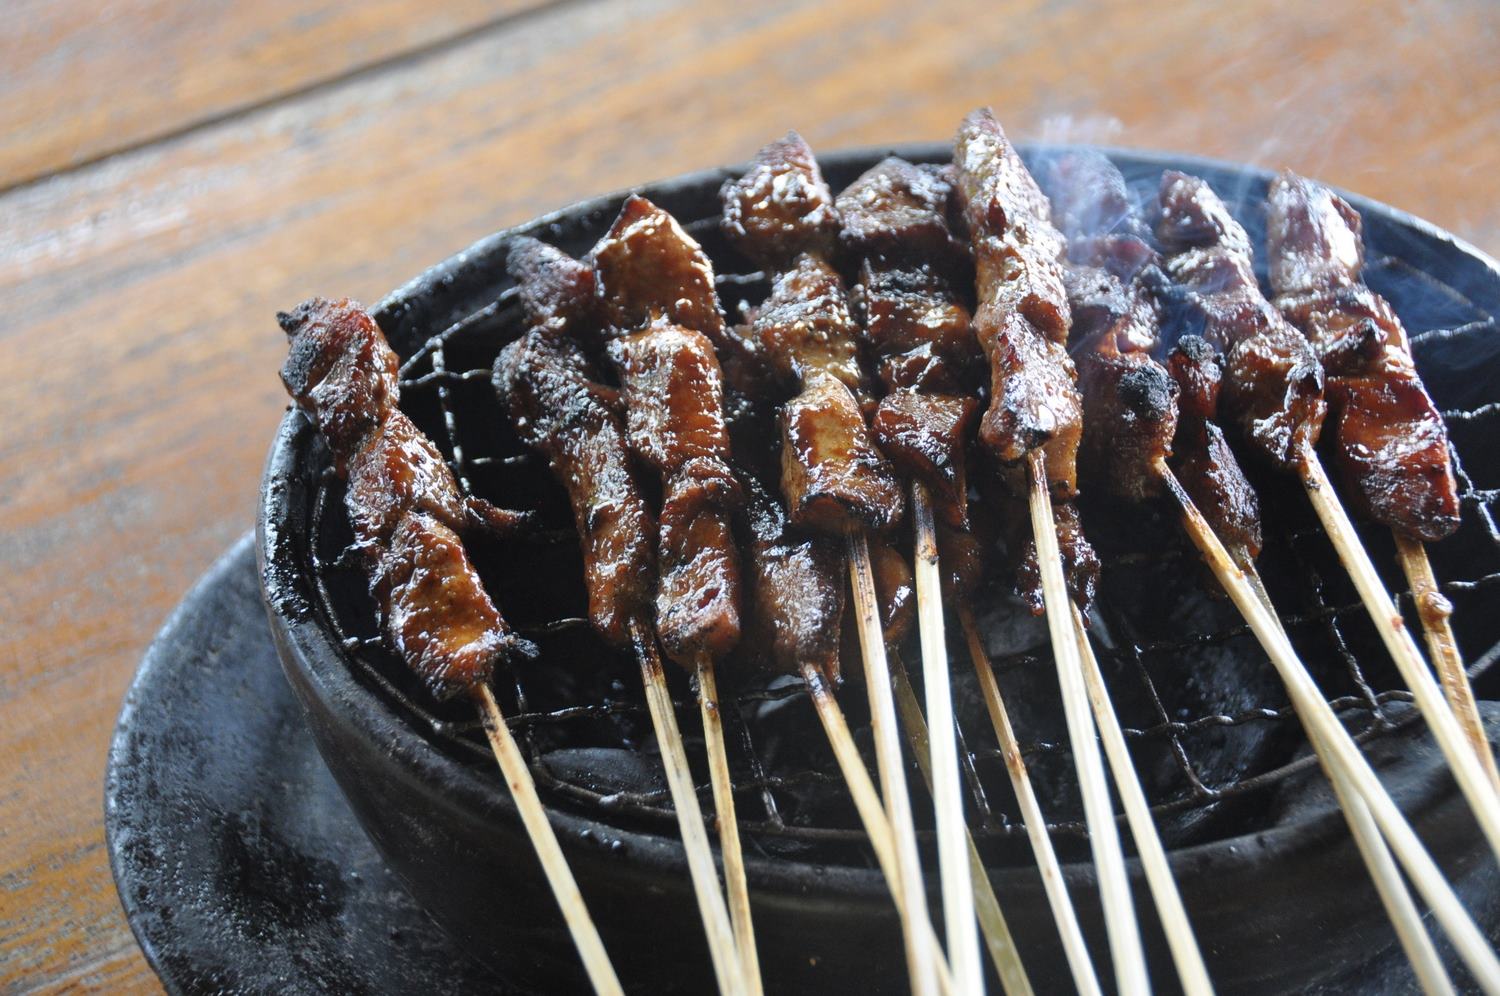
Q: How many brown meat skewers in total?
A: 14